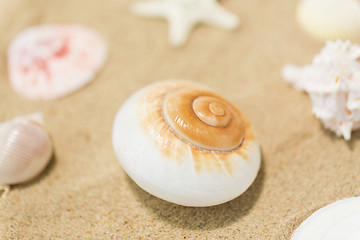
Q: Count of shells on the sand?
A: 6